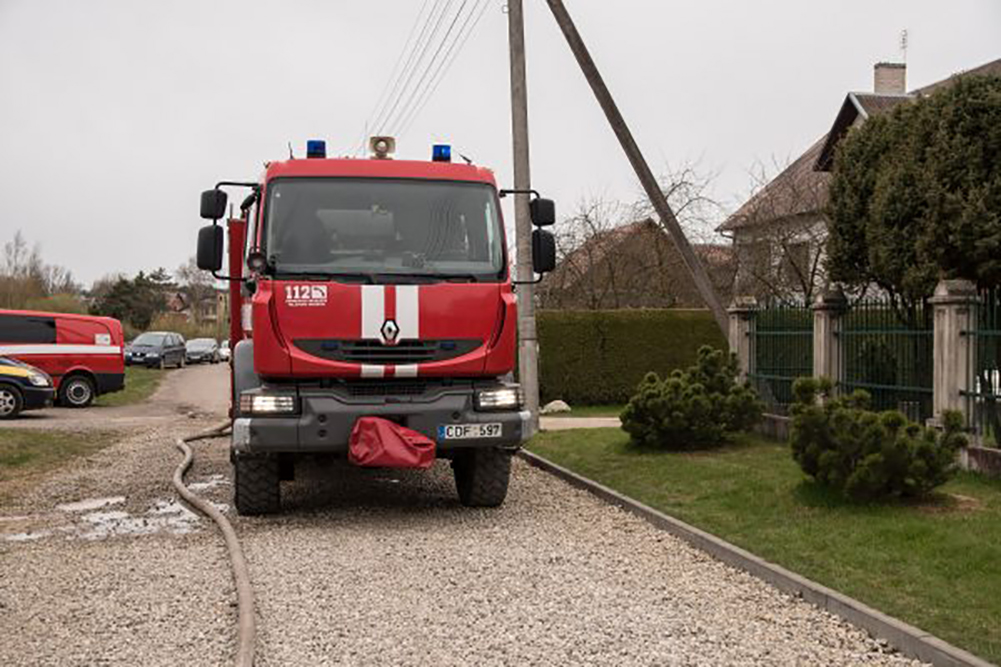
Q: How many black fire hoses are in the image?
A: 0